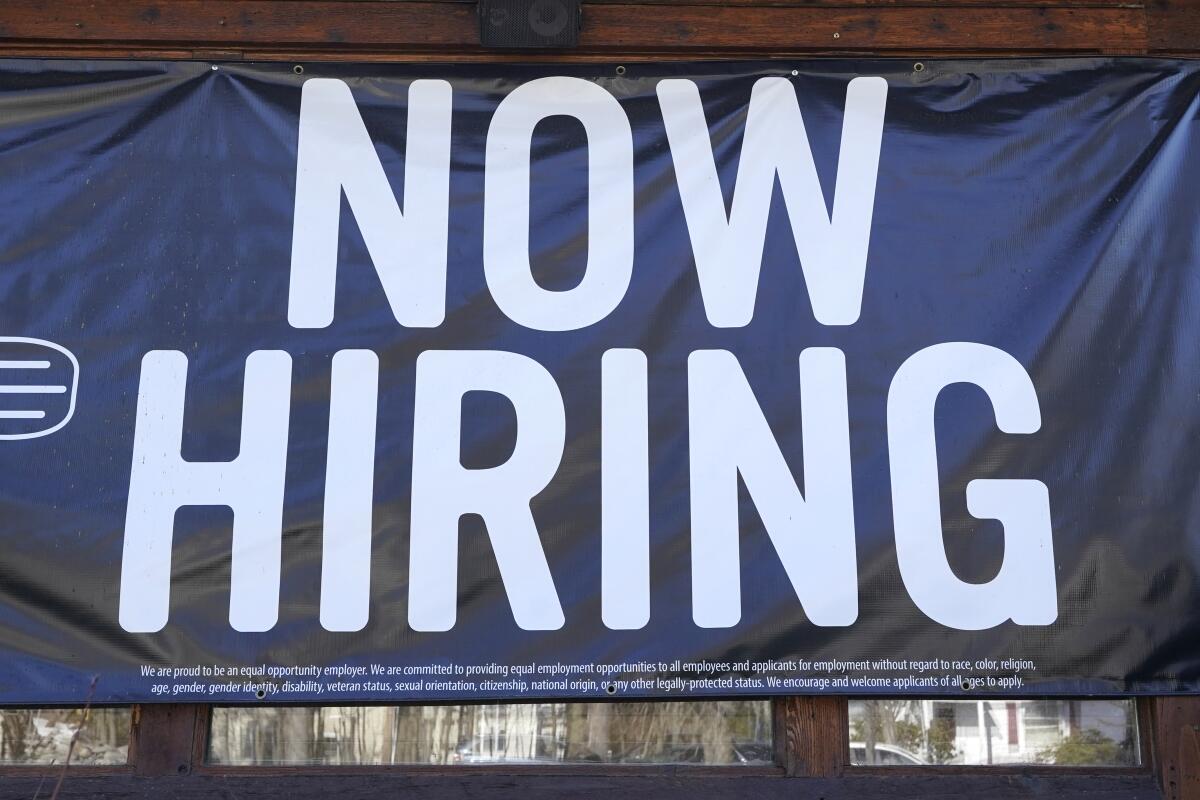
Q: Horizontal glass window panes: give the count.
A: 3